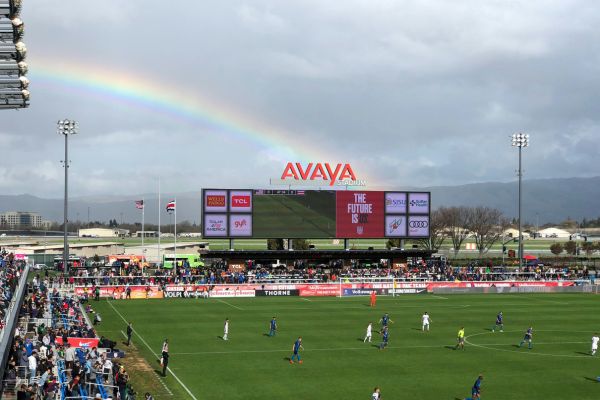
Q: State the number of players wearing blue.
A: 7